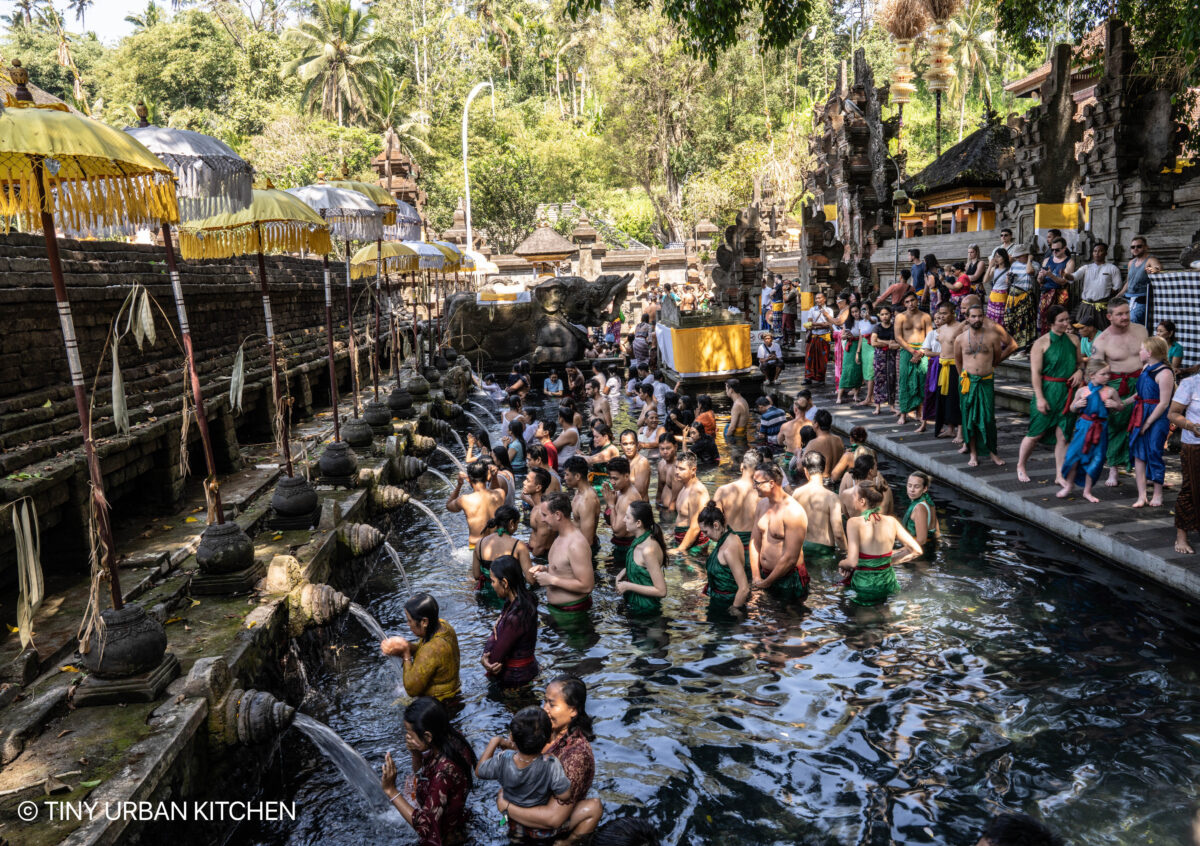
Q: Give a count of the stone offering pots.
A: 11